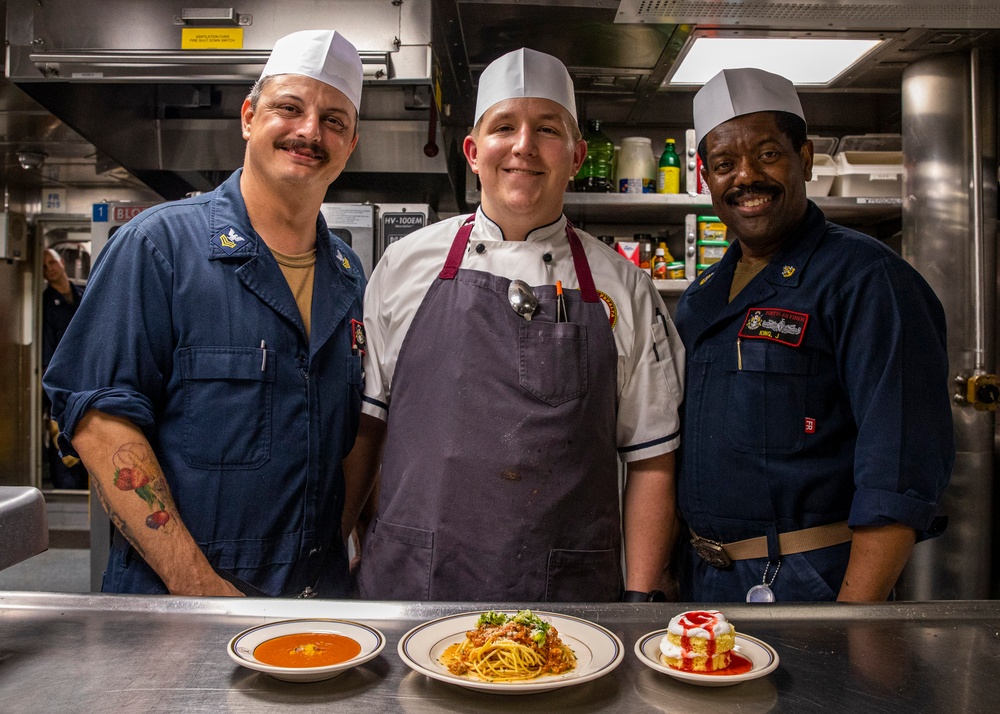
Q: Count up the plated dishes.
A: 3